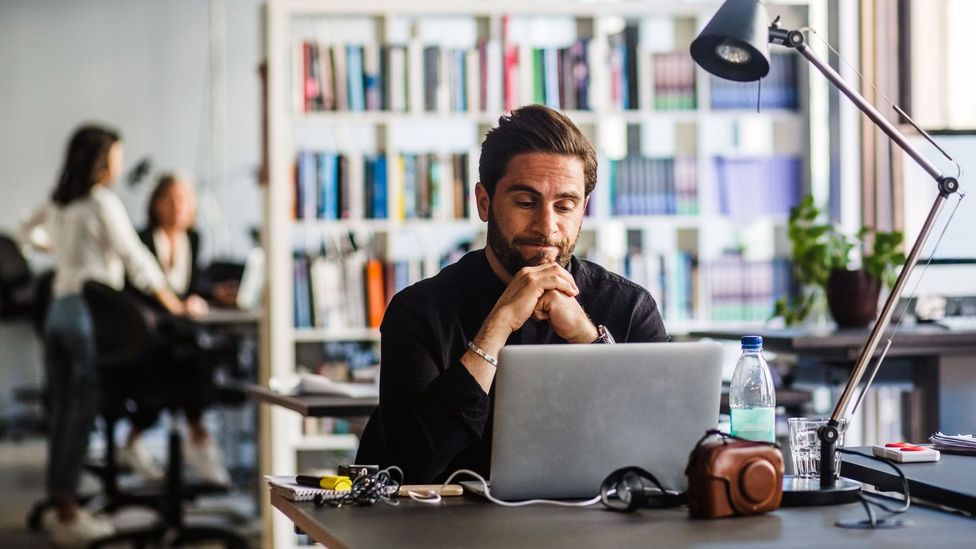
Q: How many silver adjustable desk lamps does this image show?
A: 1